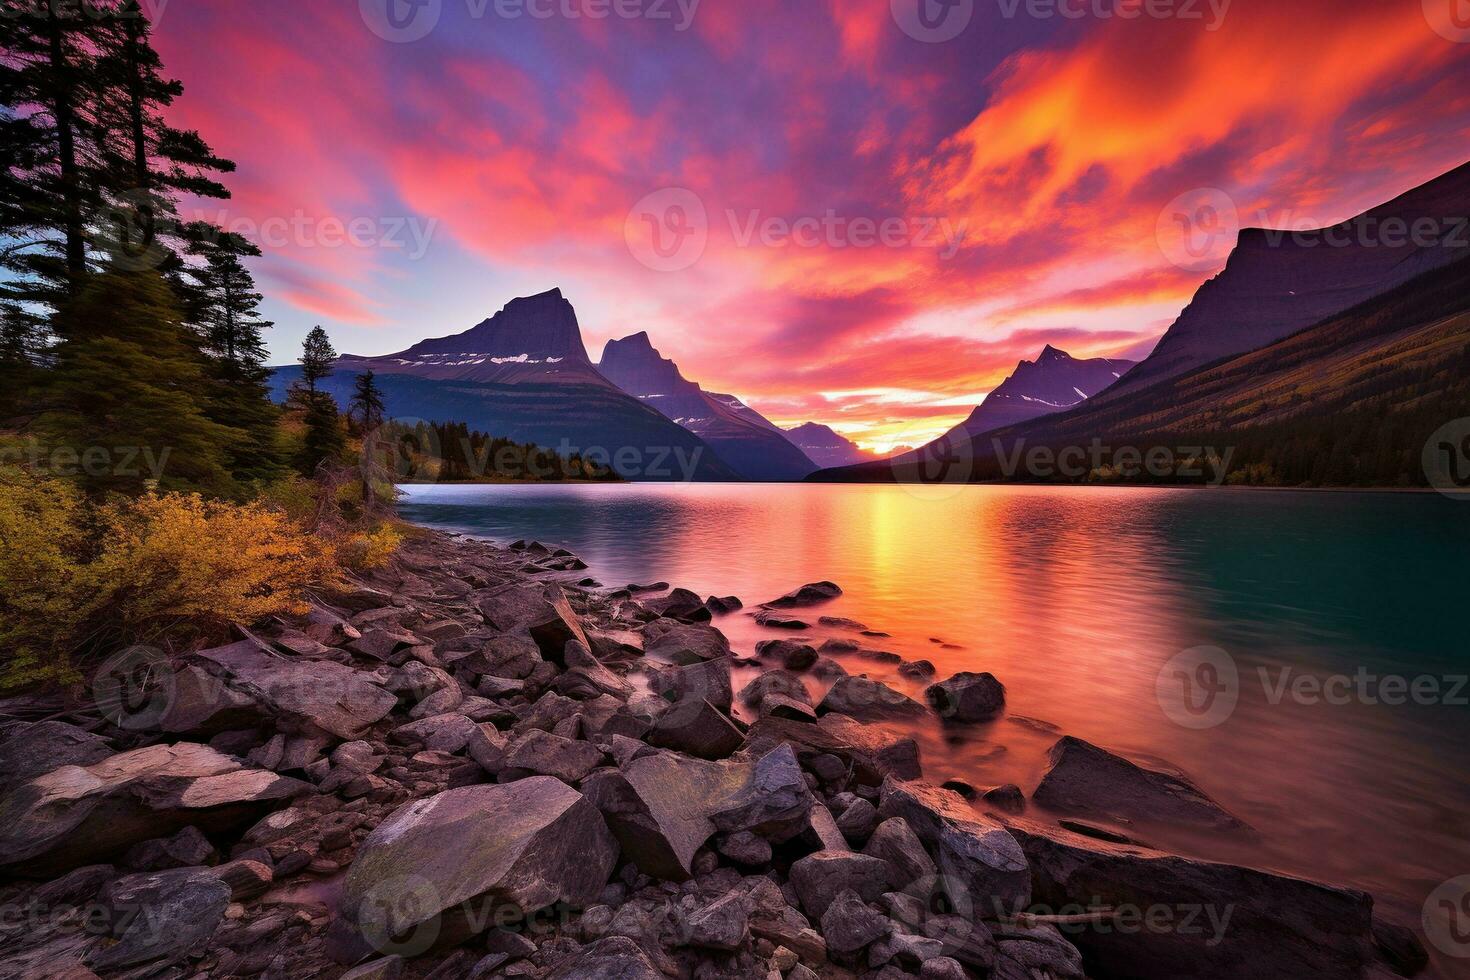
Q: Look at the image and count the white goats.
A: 0